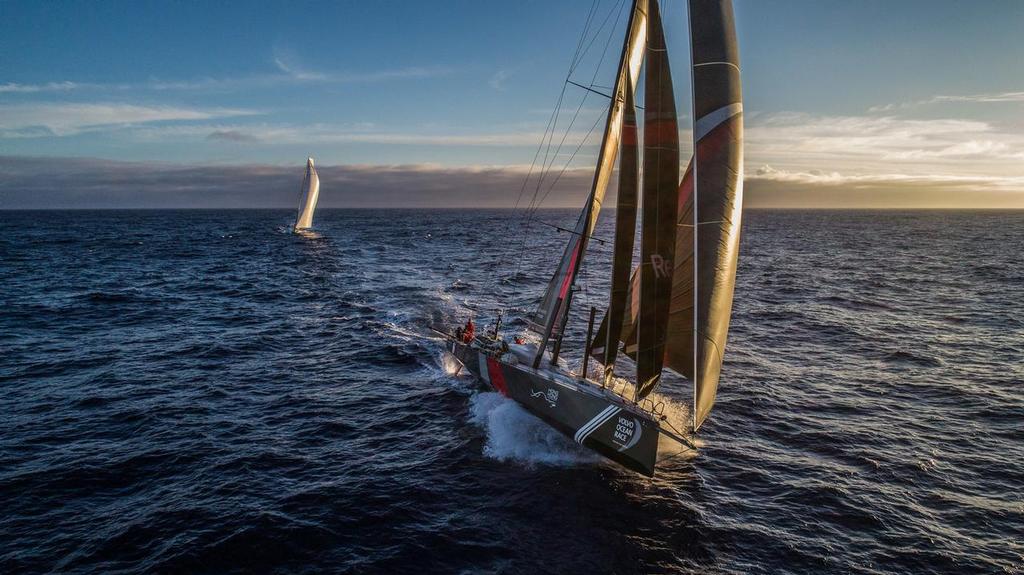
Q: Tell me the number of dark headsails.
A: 3